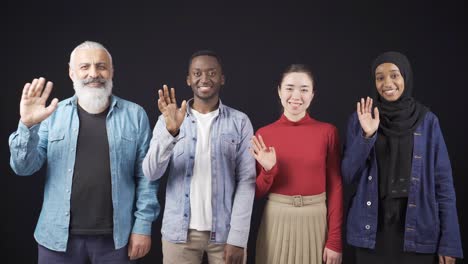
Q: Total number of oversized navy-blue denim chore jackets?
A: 1